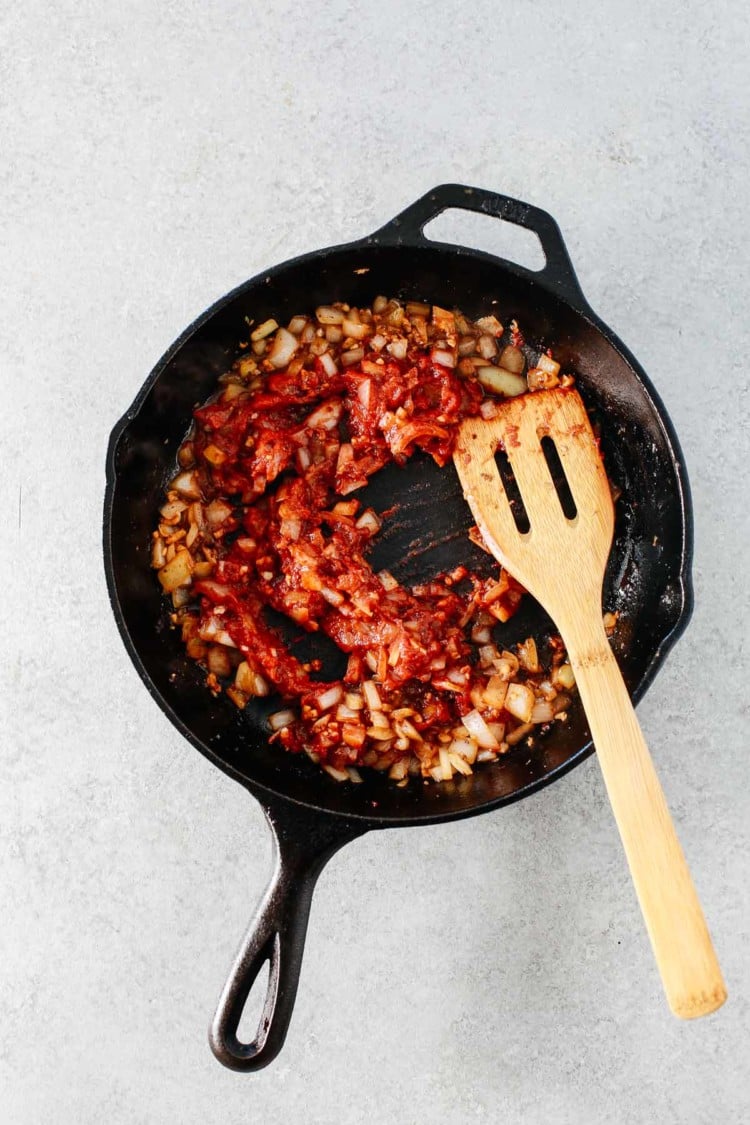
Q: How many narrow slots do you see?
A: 2